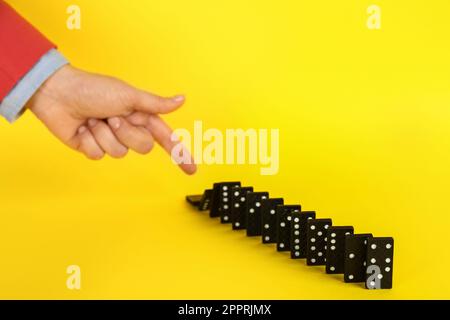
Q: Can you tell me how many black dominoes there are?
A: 13